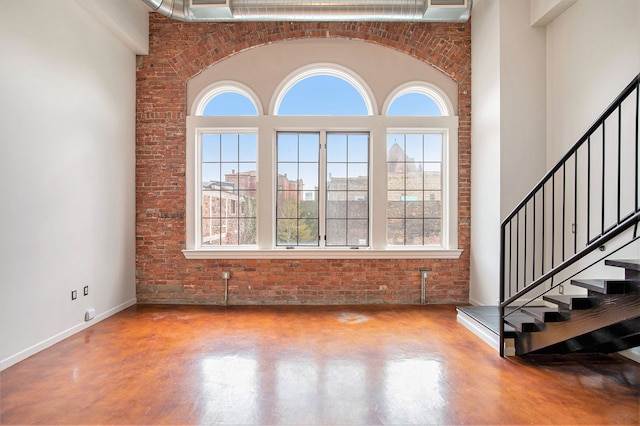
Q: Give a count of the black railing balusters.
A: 12